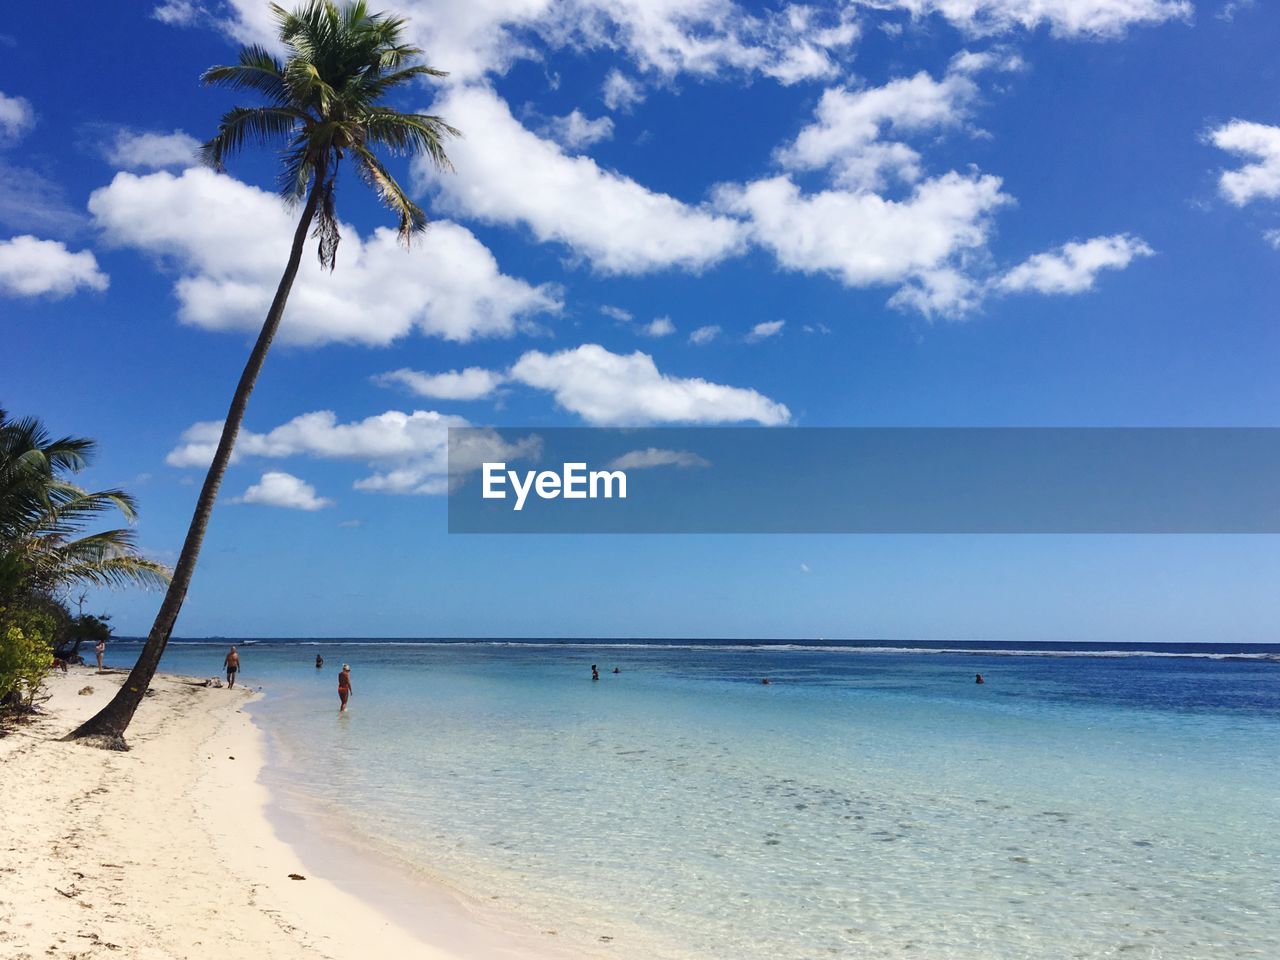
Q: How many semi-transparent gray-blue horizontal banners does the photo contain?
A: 1